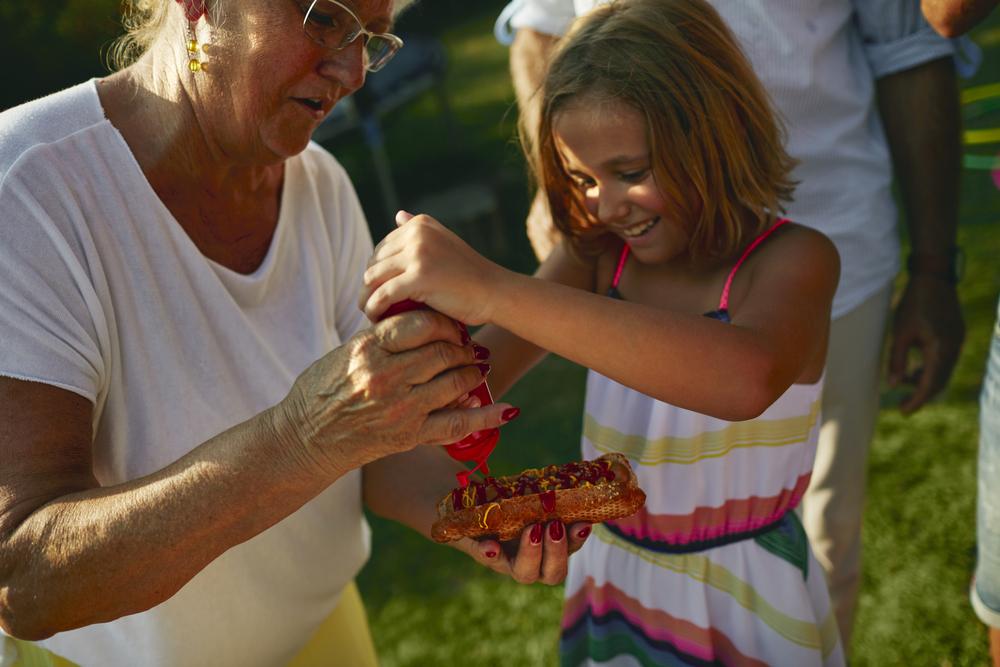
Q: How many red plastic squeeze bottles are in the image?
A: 1